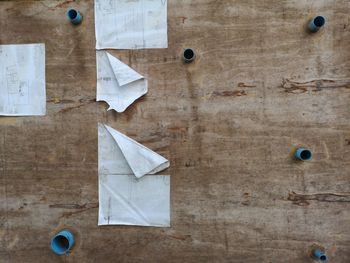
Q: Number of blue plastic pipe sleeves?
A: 6